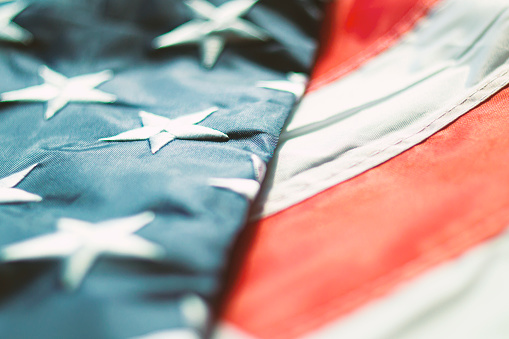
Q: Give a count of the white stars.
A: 9